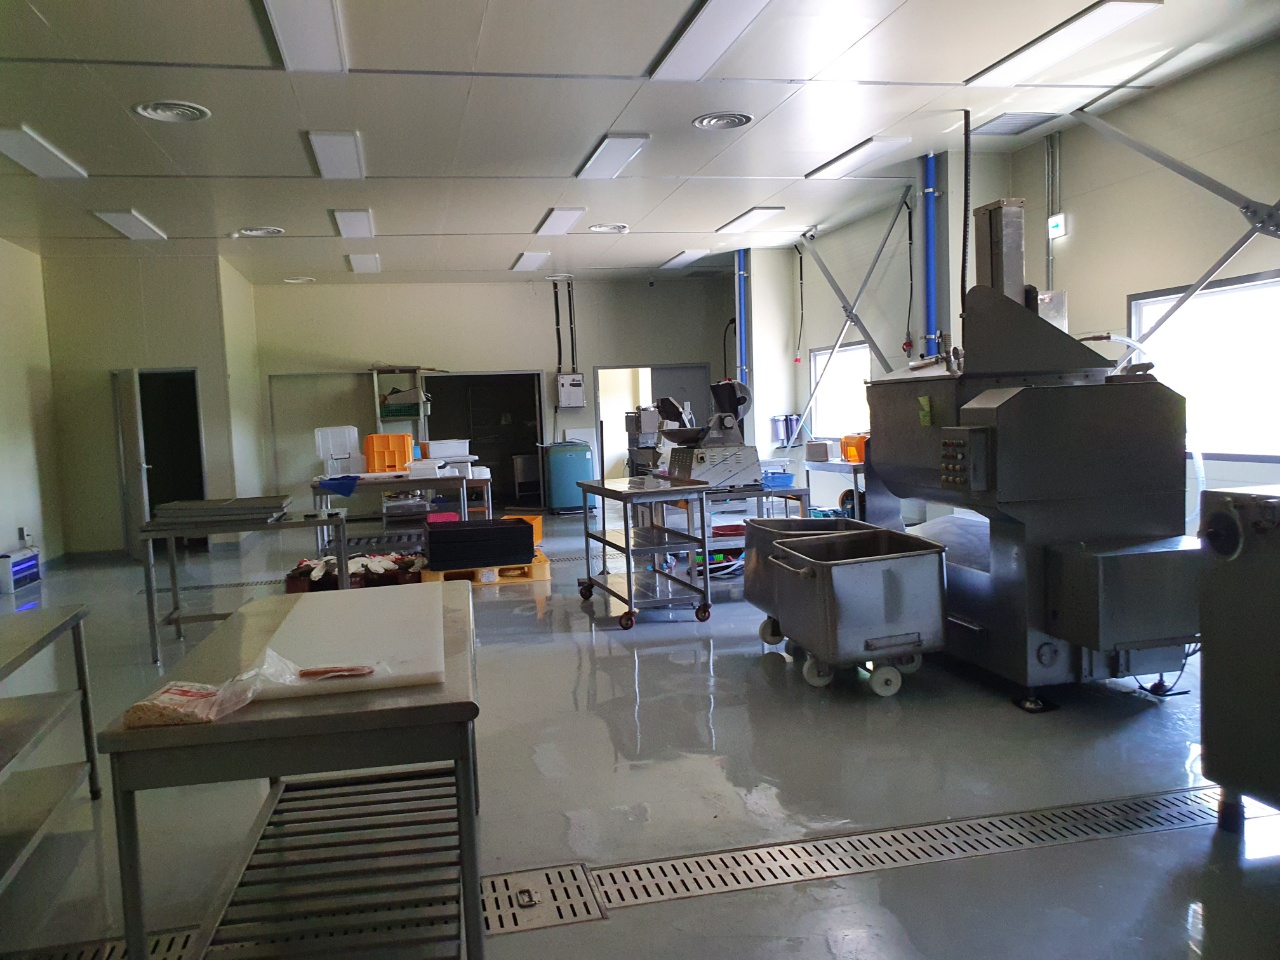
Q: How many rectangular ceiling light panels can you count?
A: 14